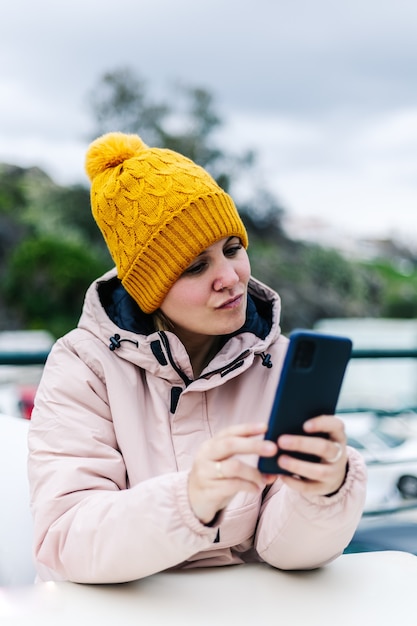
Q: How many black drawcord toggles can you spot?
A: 2